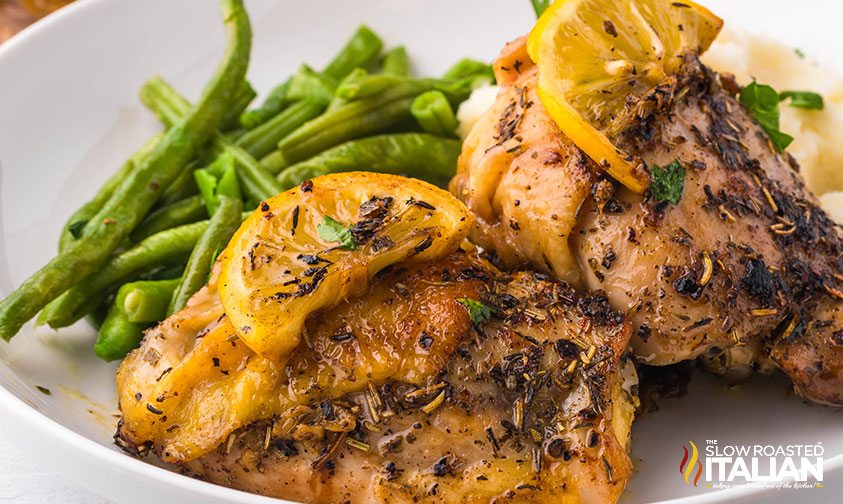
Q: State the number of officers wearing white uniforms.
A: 0